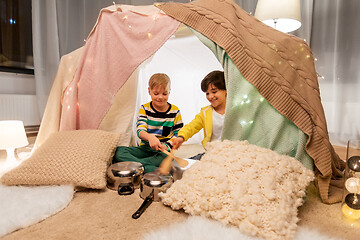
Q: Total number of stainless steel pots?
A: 3